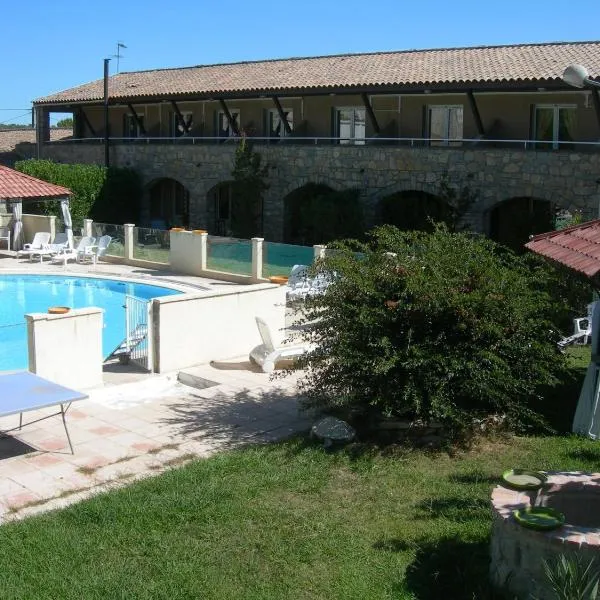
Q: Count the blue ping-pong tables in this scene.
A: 1